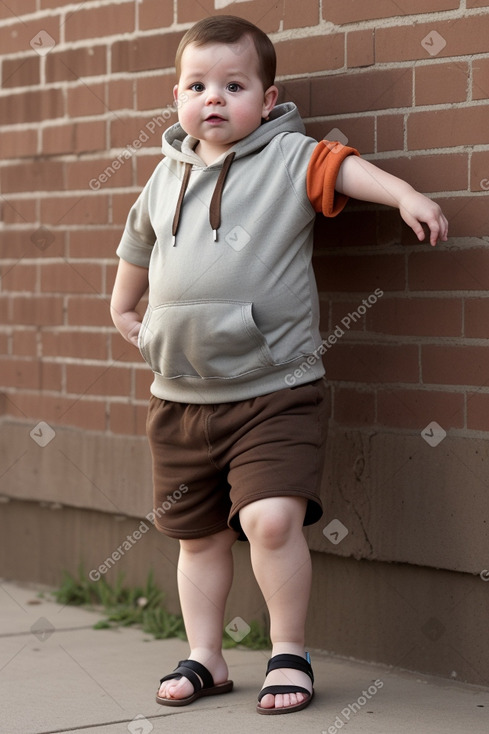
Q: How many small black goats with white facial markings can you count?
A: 0